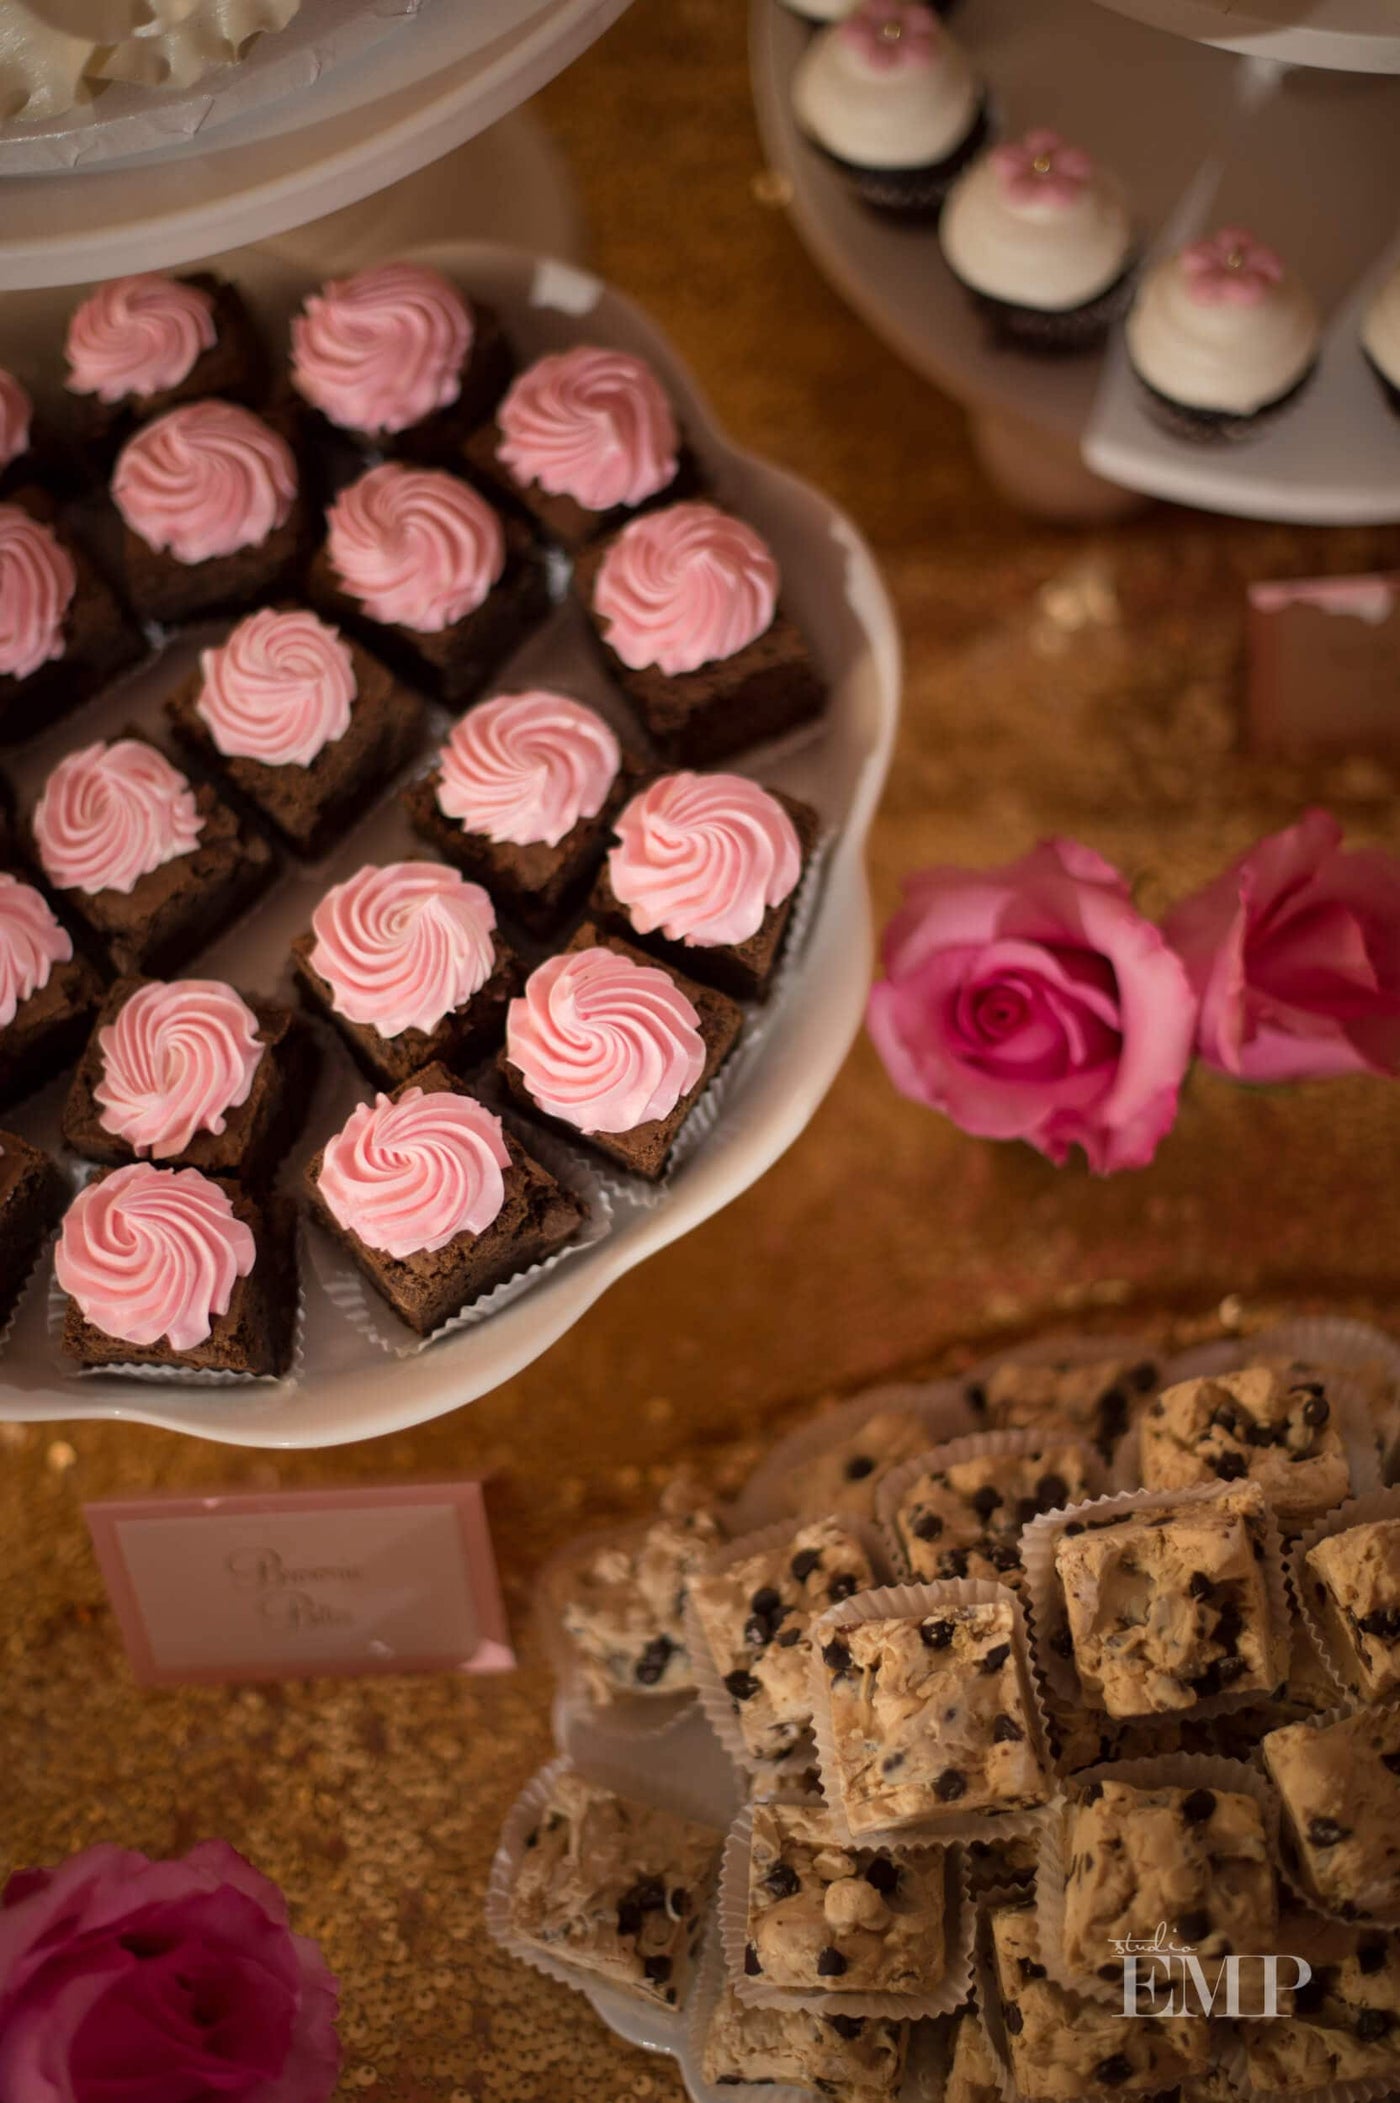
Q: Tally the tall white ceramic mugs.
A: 0